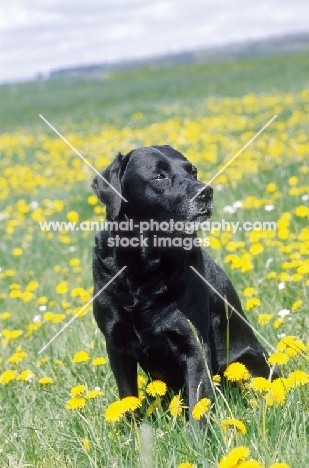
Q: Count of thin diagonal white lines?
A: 4